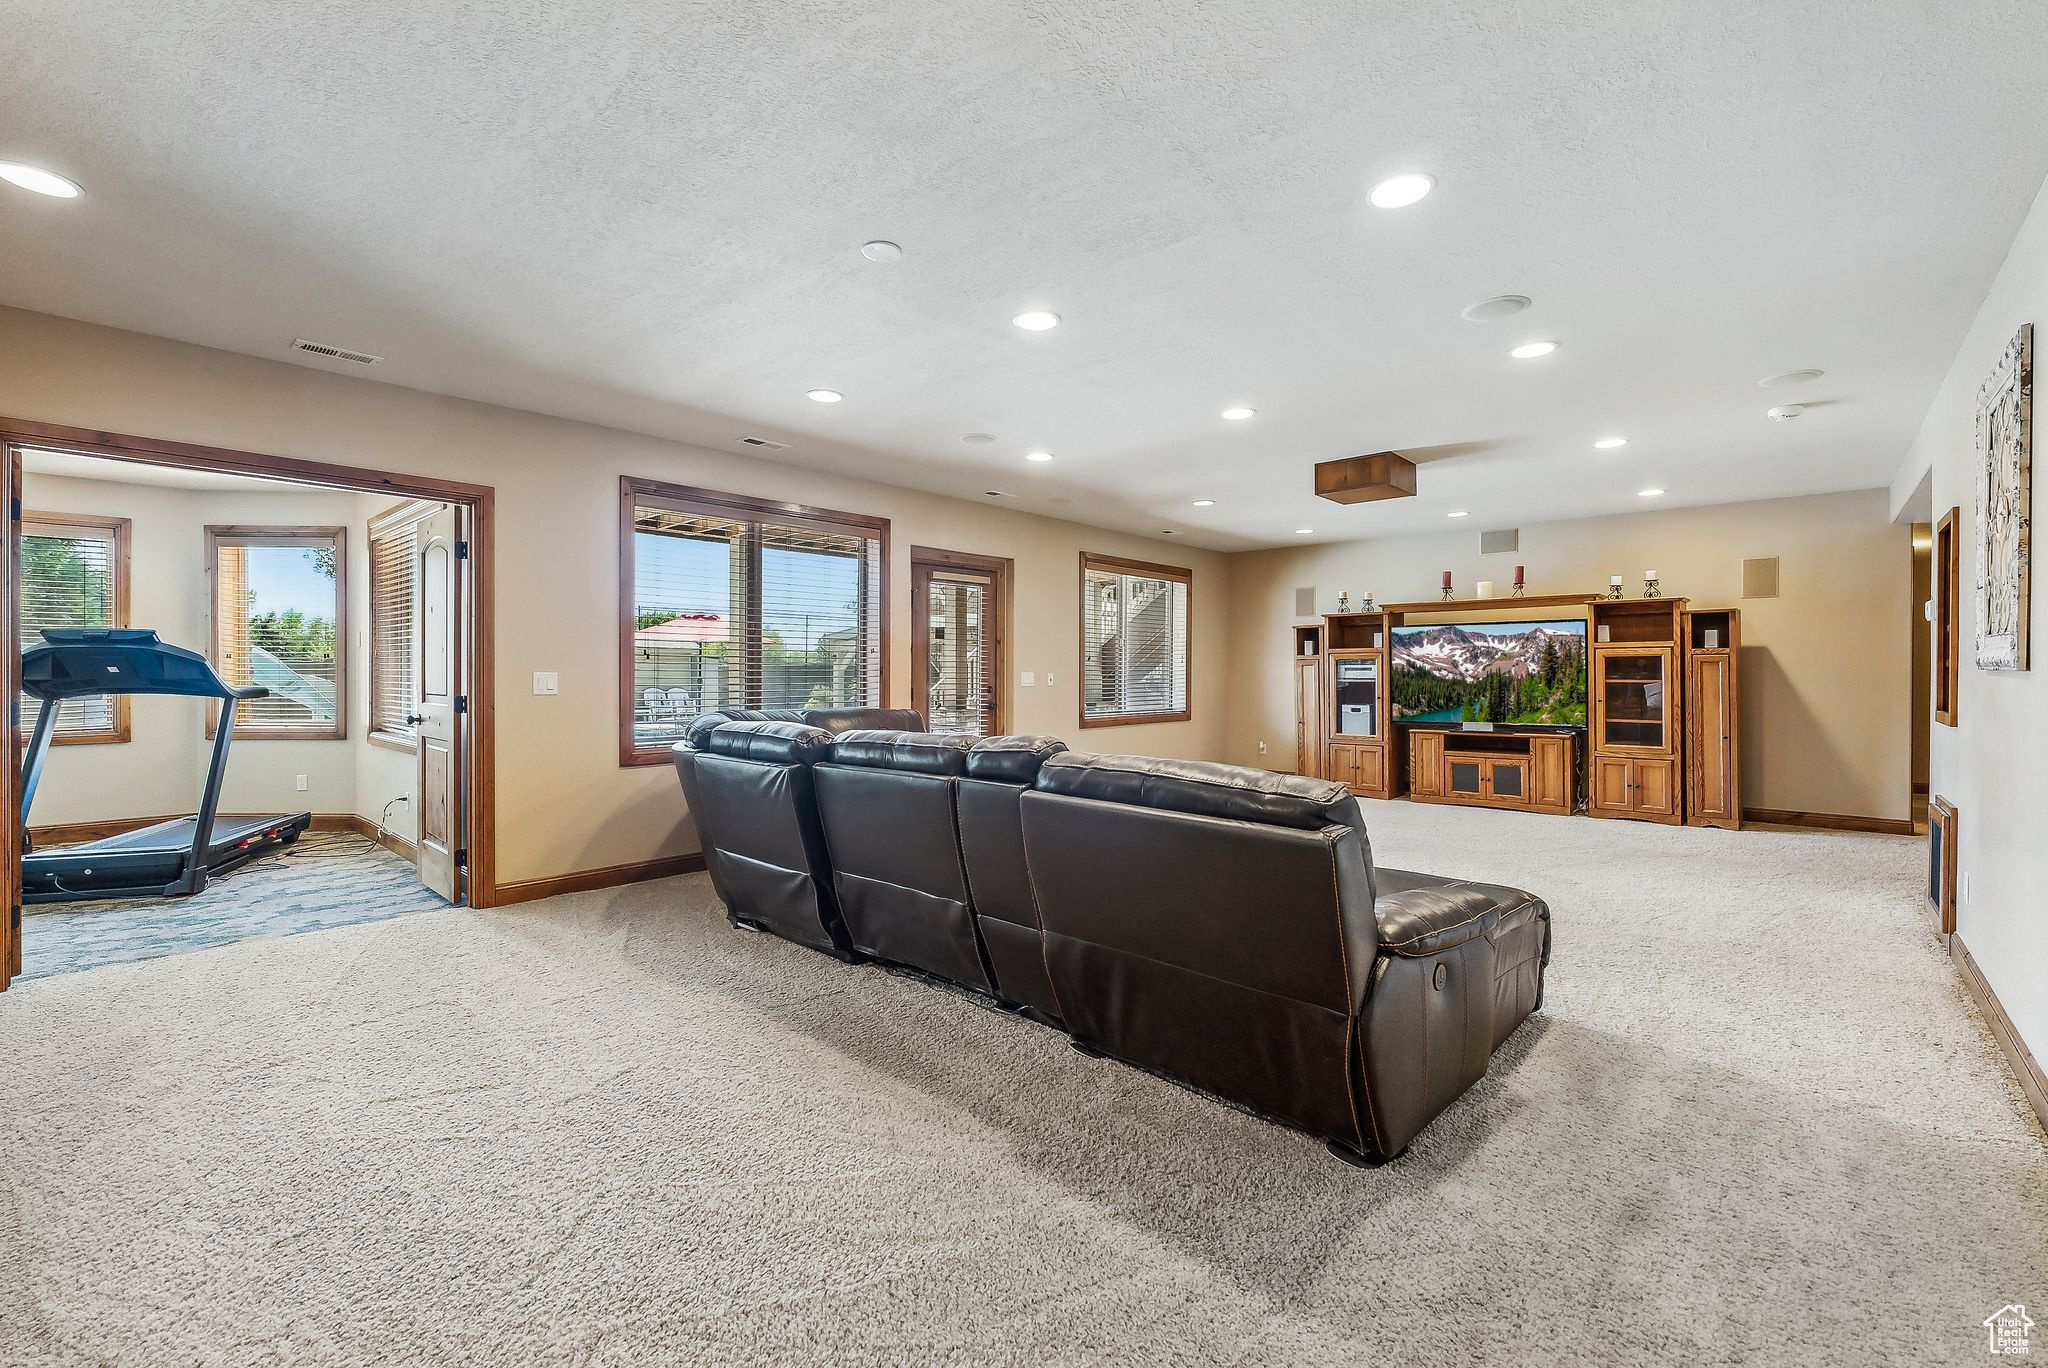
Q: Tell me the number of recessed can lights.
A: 12